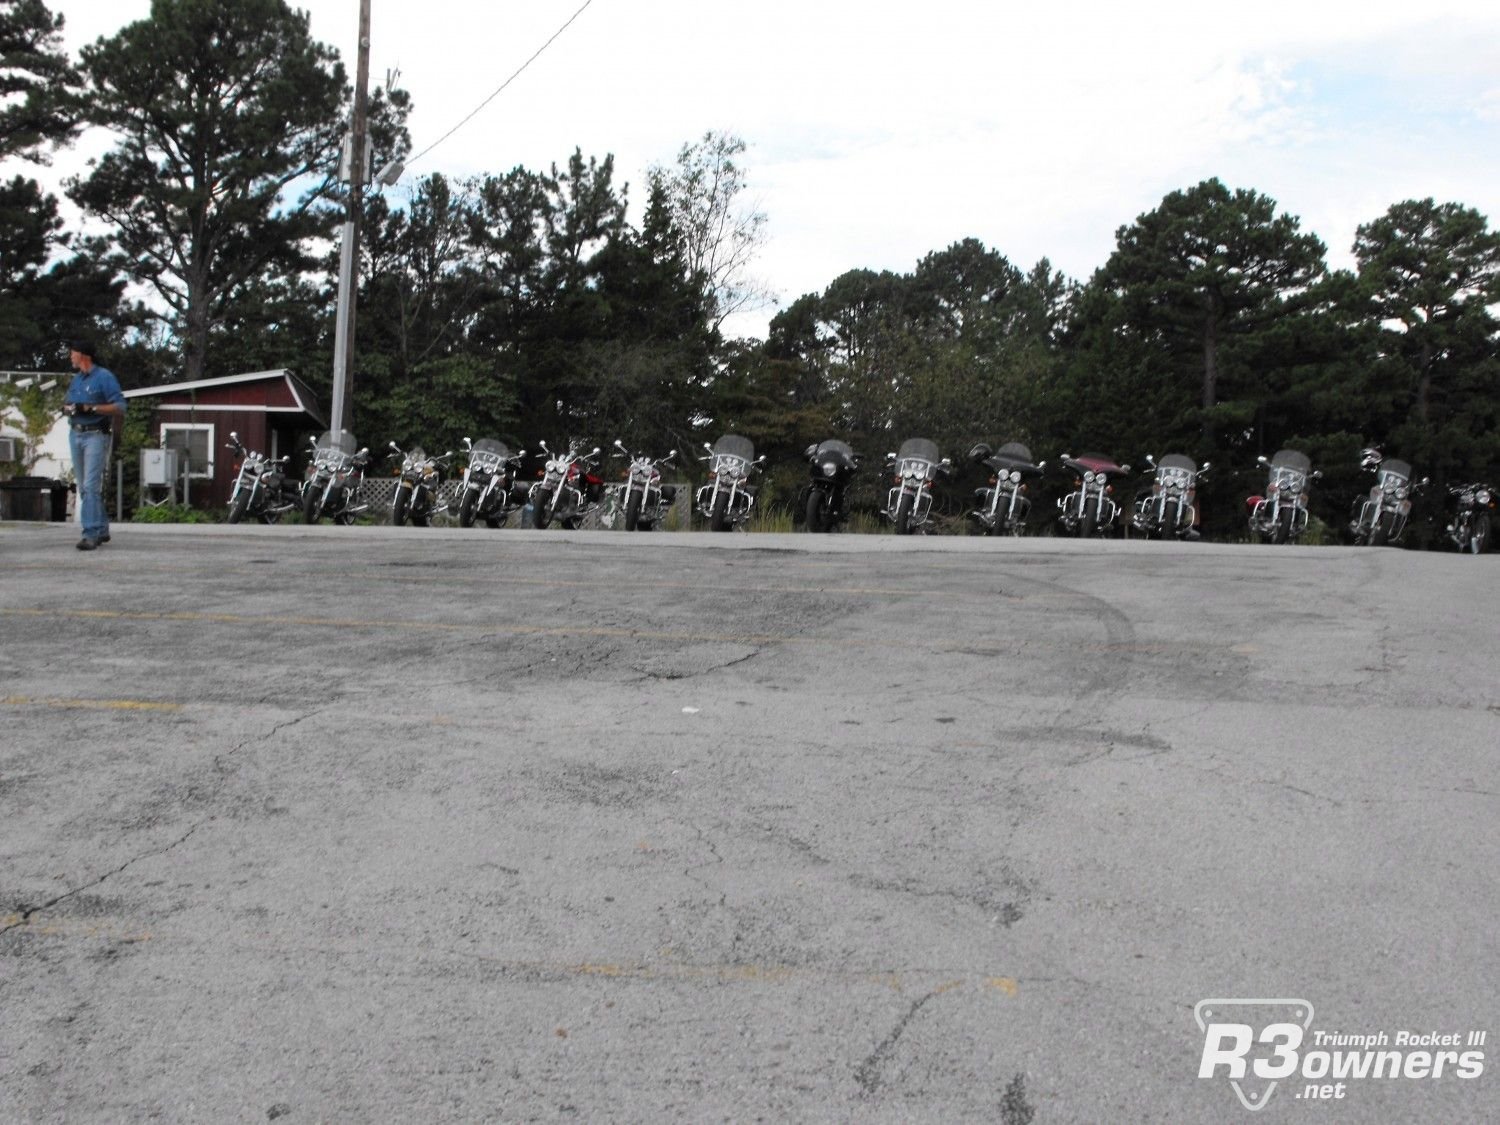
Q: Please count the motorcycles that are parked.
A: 15